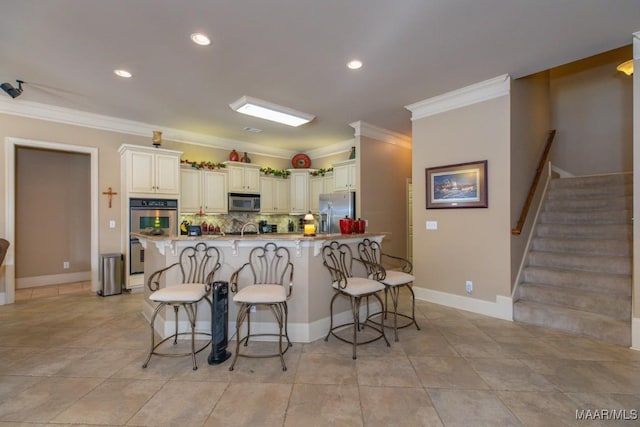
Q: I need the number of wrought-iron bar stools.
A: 4